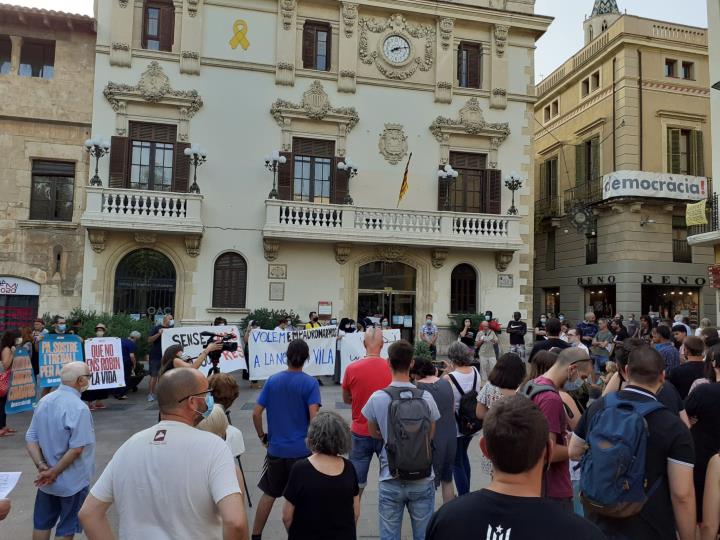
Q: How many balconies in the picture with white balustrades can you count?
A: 2